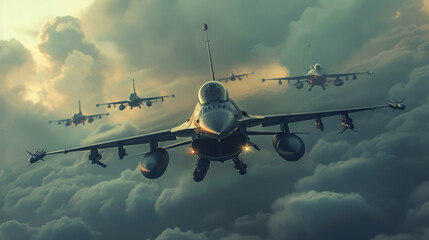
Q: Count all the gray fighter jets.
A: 5